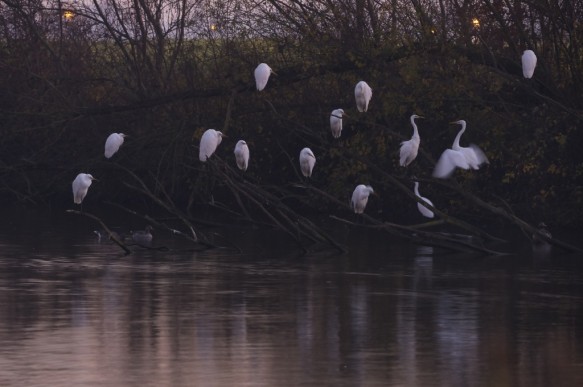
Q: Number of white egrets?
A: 13